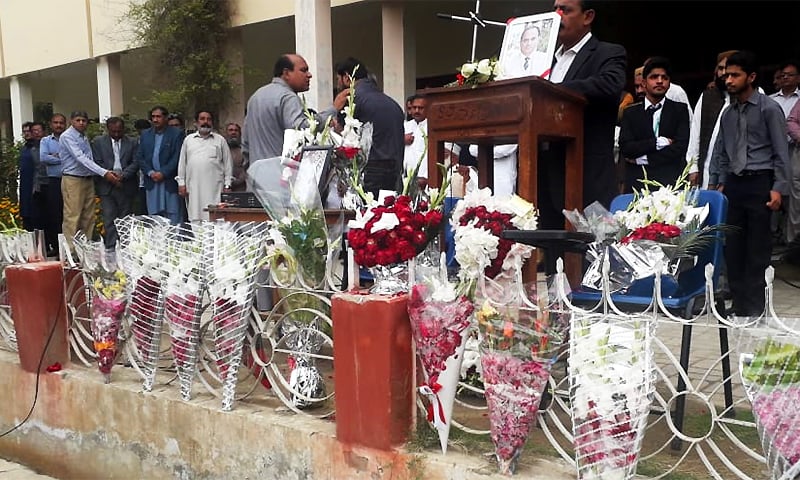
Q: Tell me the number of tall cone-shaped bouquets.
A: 8